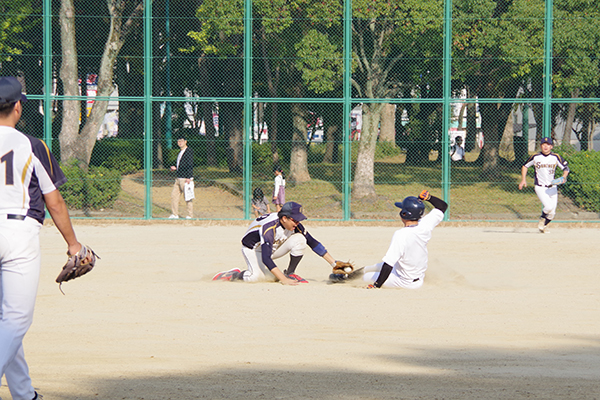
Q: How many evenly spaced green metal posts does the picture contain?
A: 6